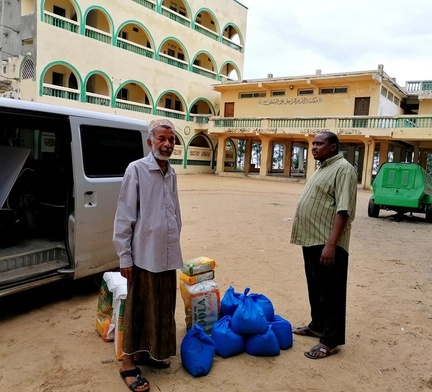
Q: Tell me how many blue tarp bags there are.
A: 7